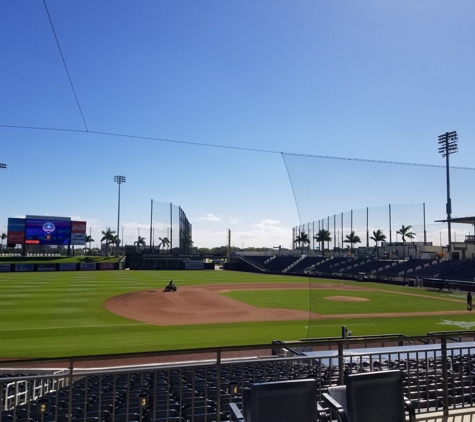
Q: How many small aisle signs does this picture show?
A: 3